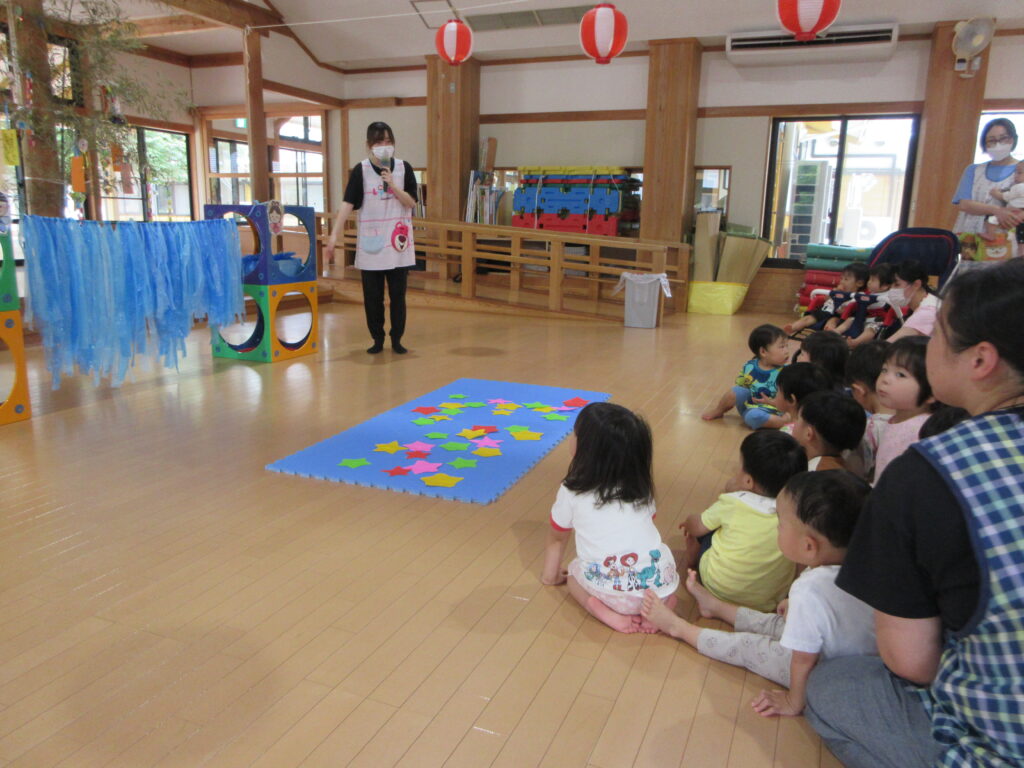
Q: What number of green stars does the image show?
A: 11